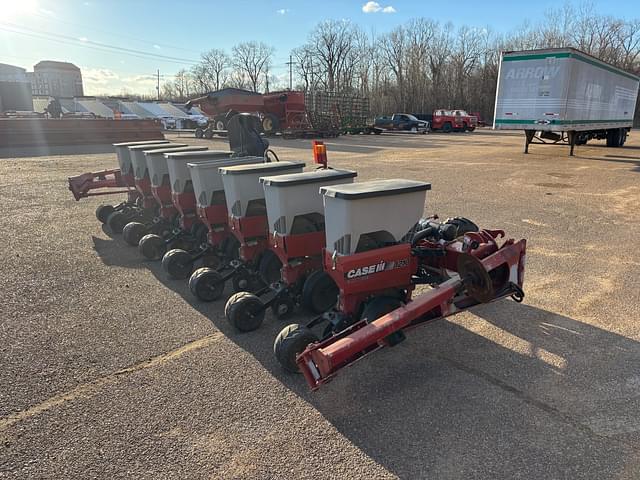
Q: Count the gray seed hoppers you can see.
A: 8